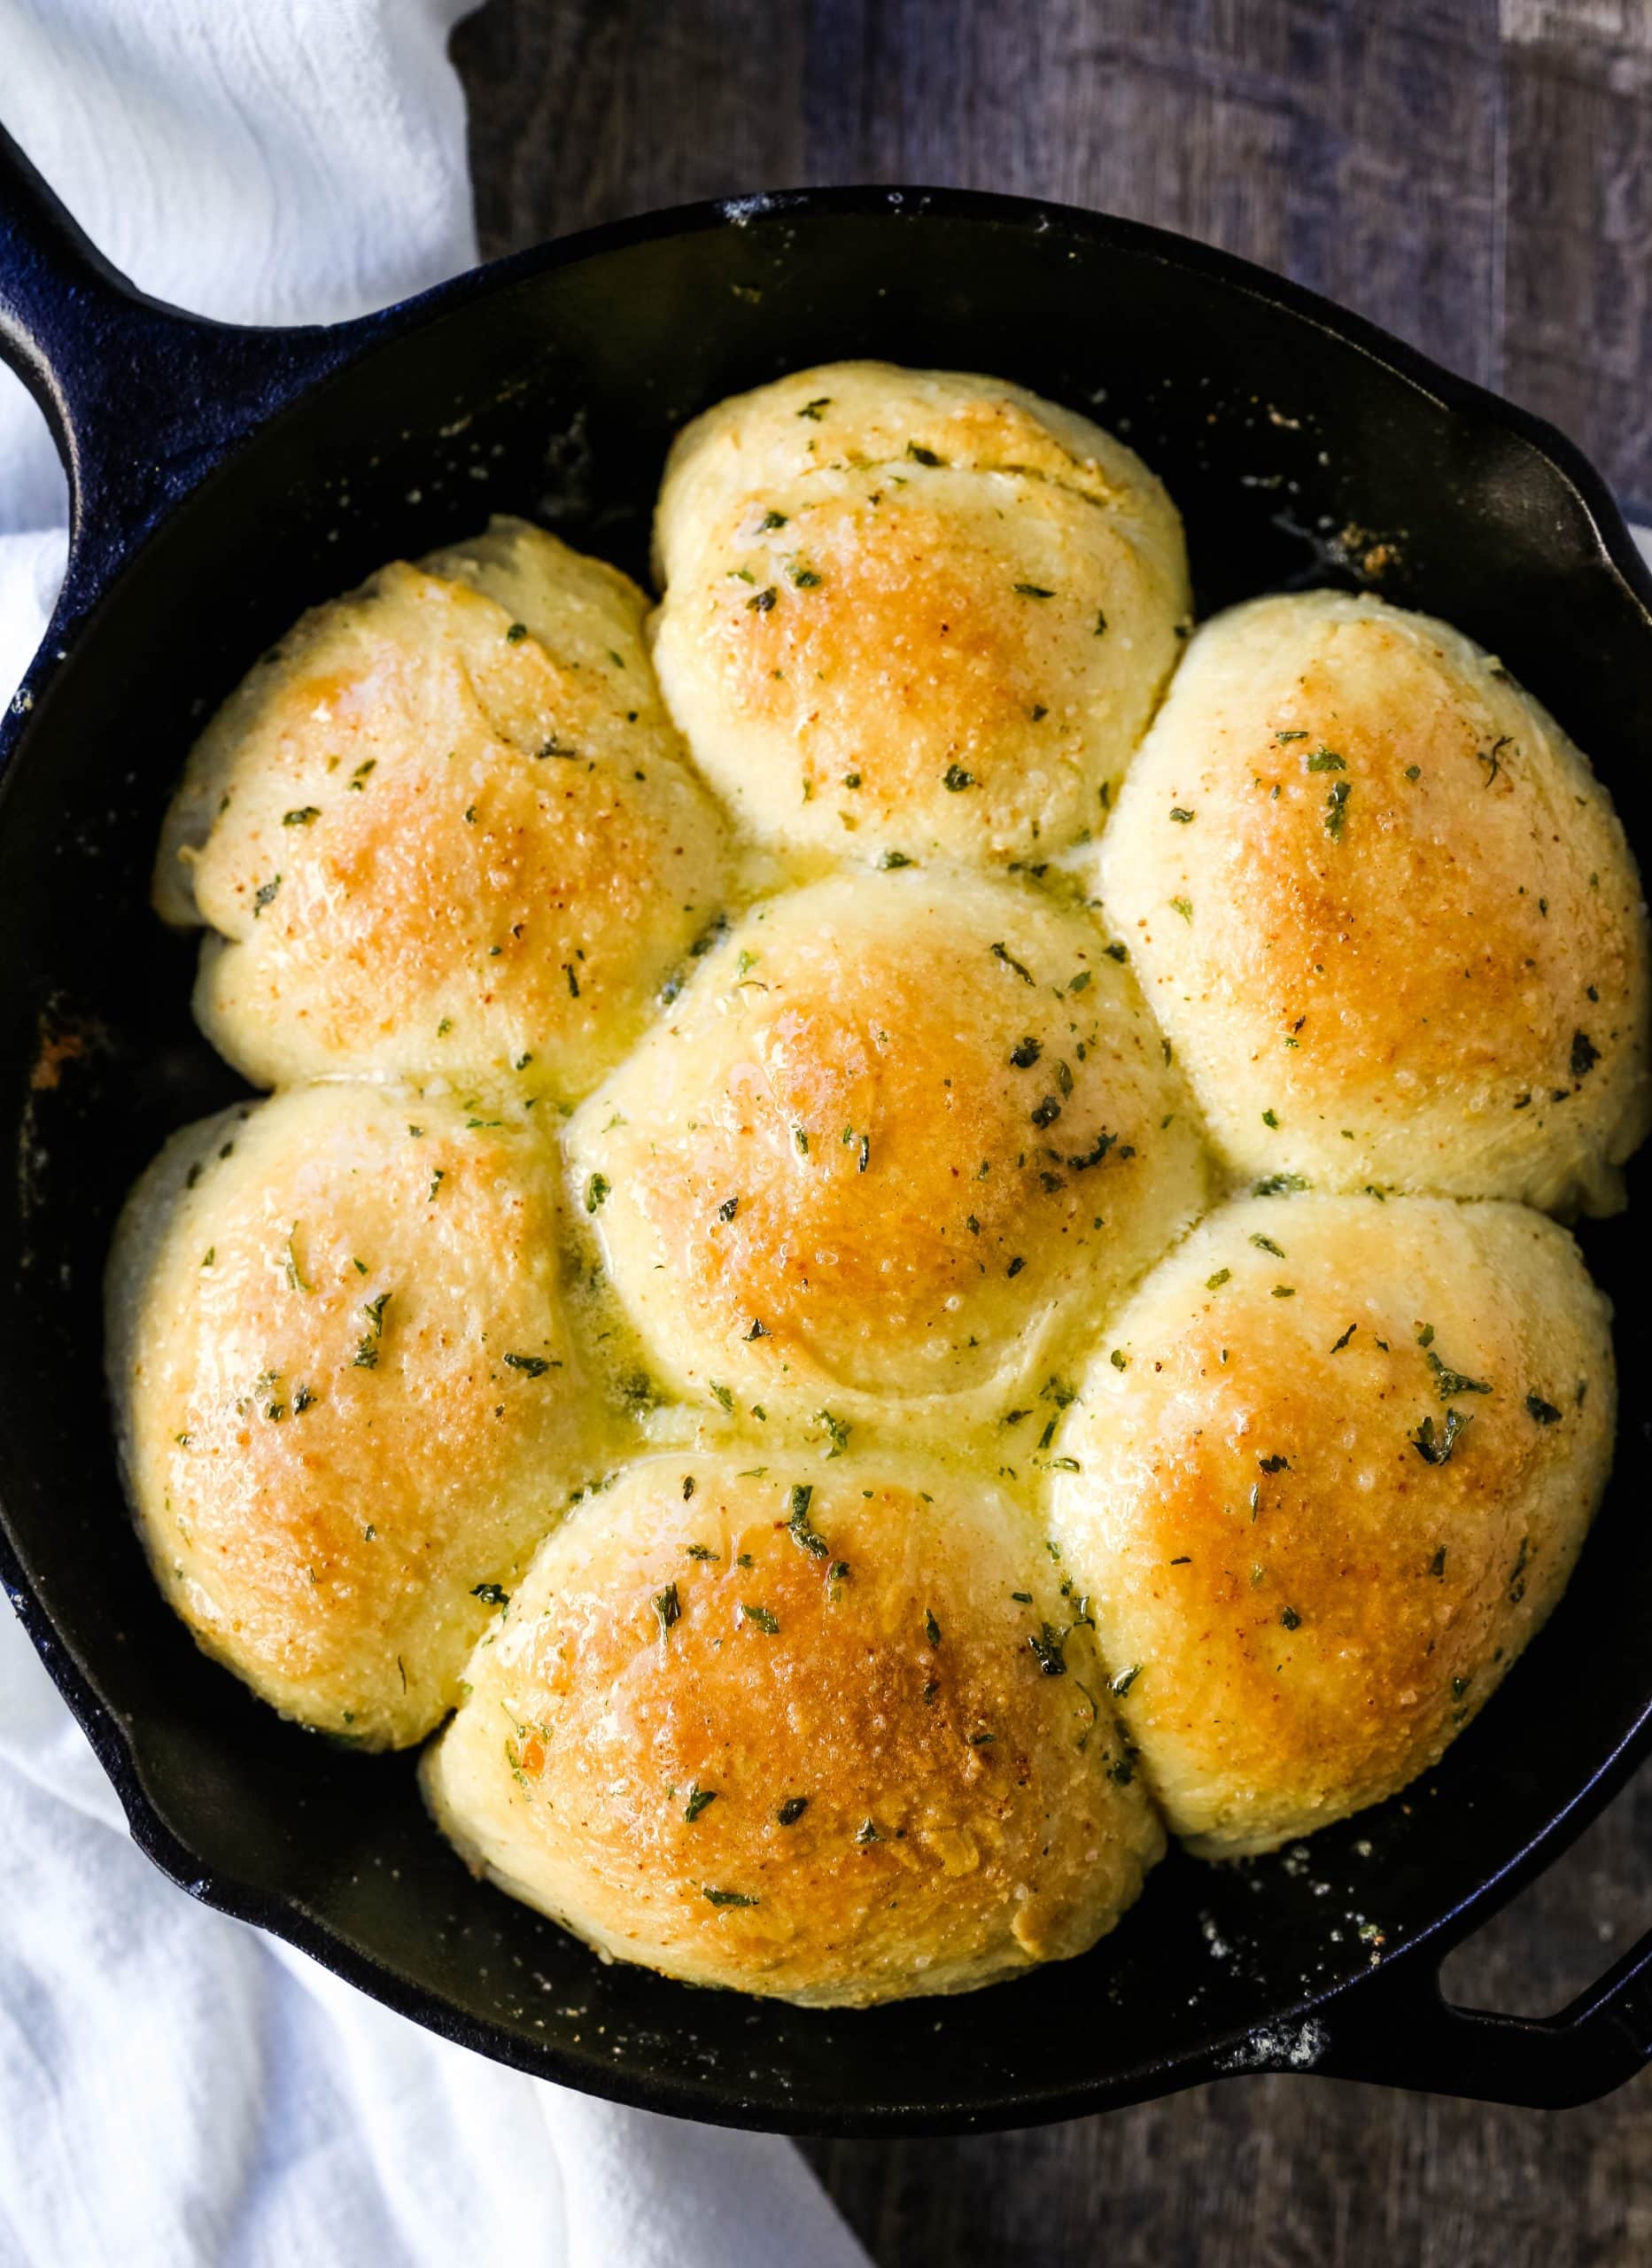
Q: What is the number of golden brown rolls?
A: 7